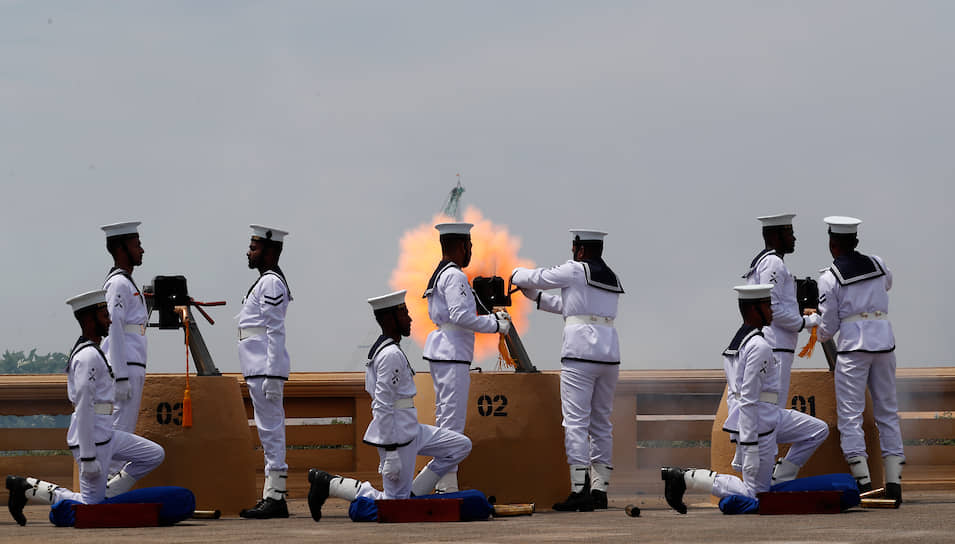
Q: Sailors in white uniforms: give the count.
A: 9